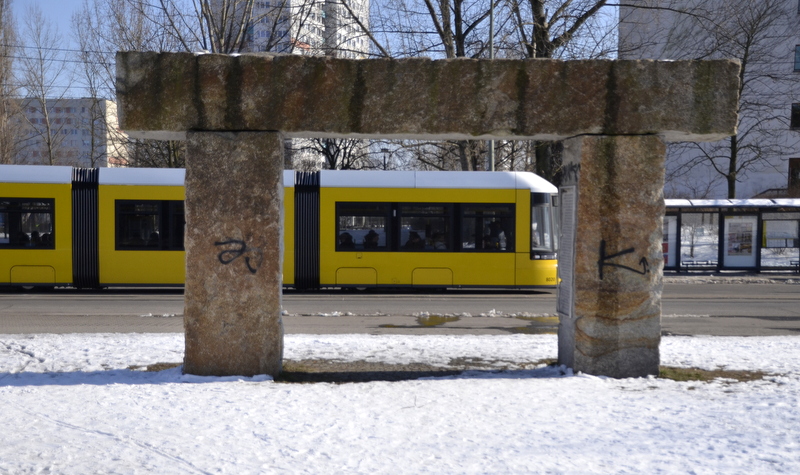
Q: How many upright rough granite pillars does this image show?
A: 2